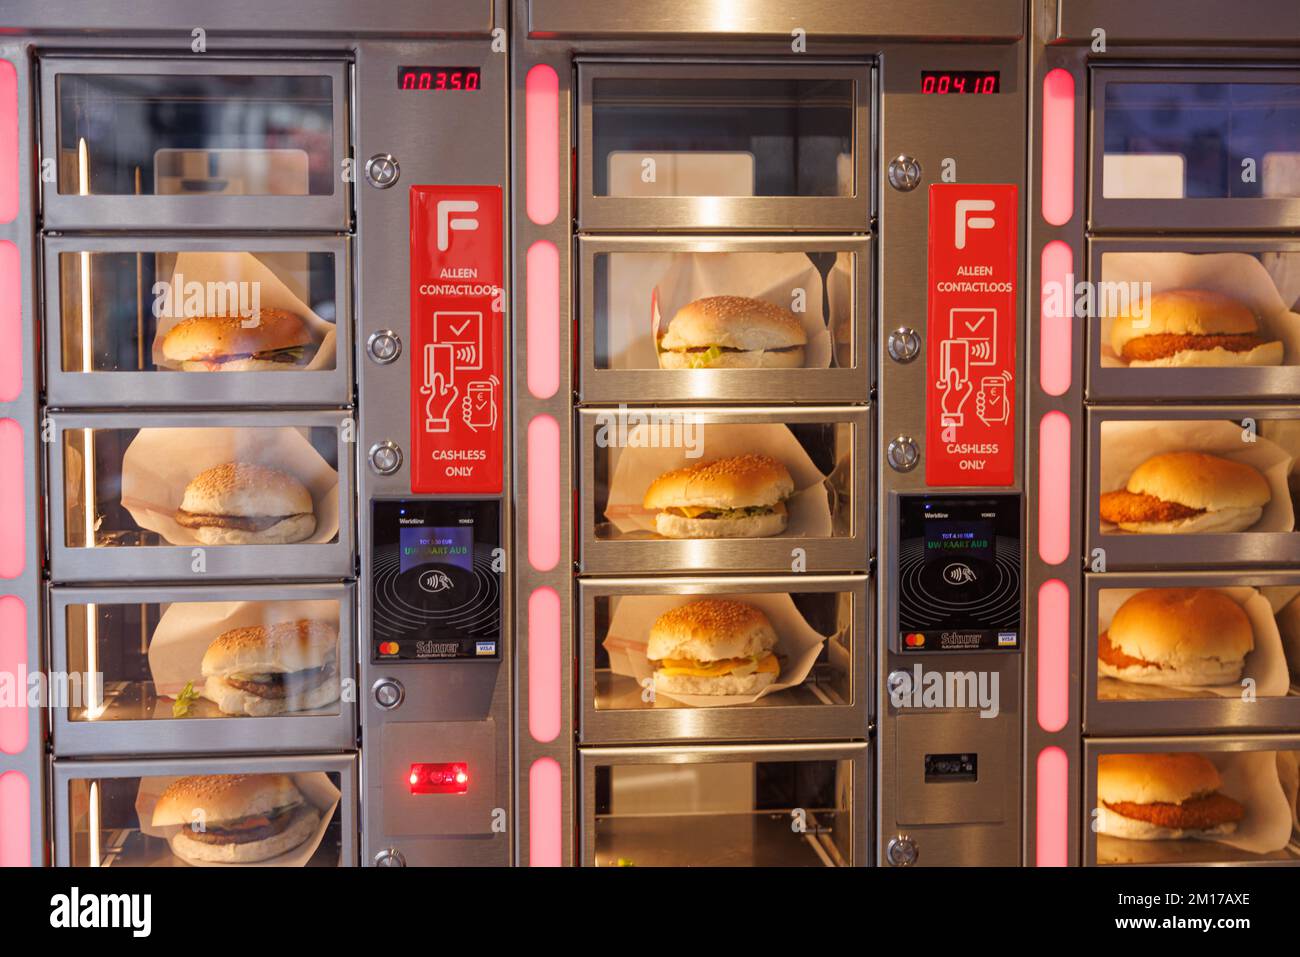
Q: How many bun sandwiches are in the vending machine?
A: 11